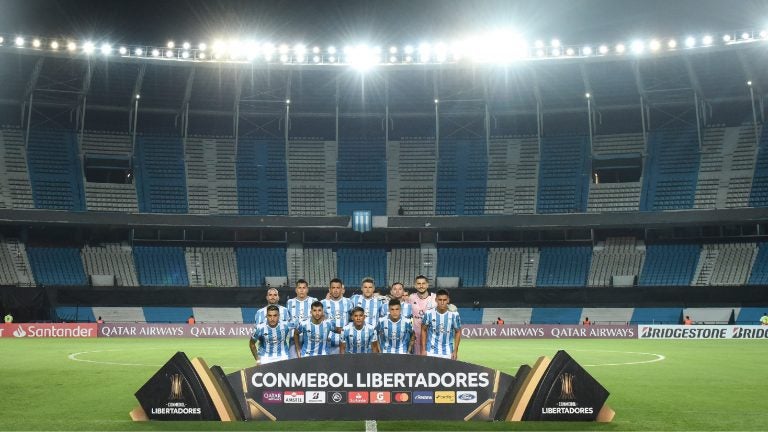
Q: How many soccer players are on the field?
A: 11